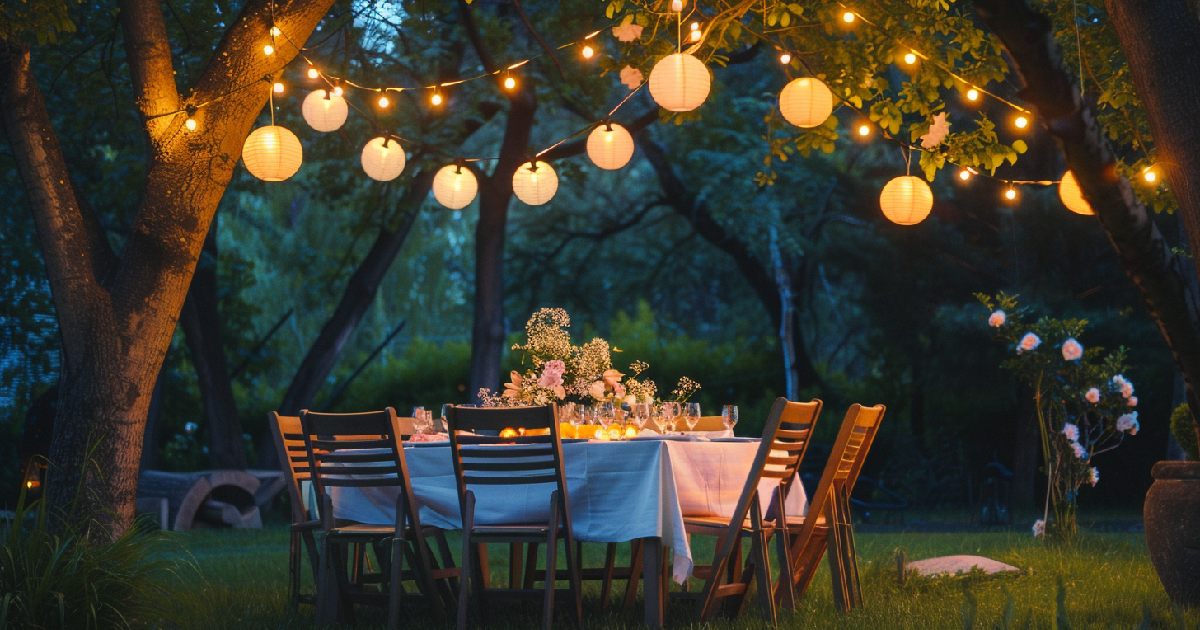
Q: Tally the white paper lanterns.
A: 10